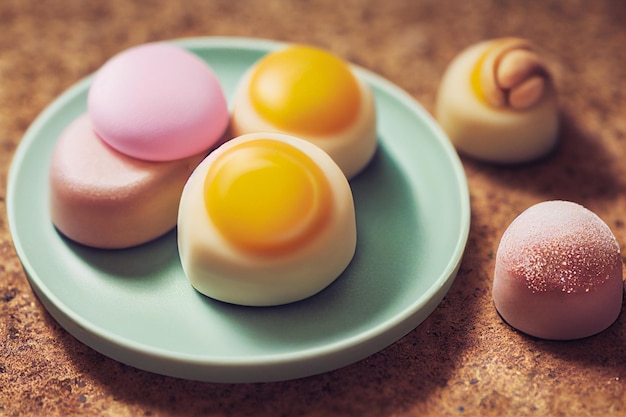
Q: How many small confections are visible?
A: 6